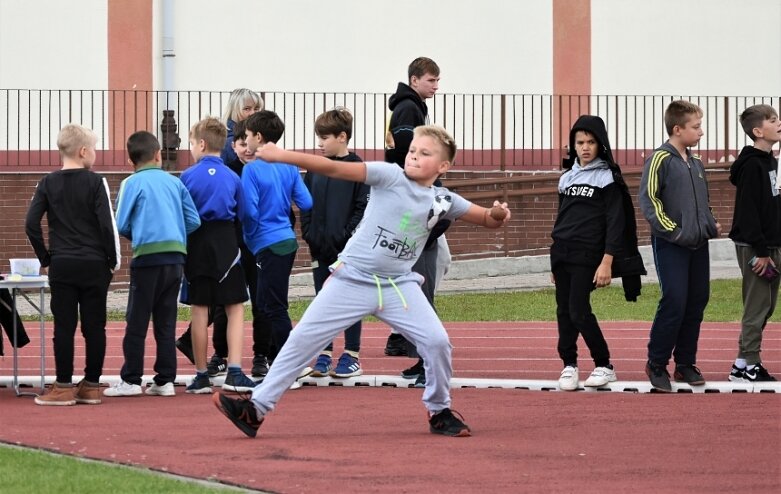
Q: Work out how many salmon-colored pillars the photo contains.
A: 2